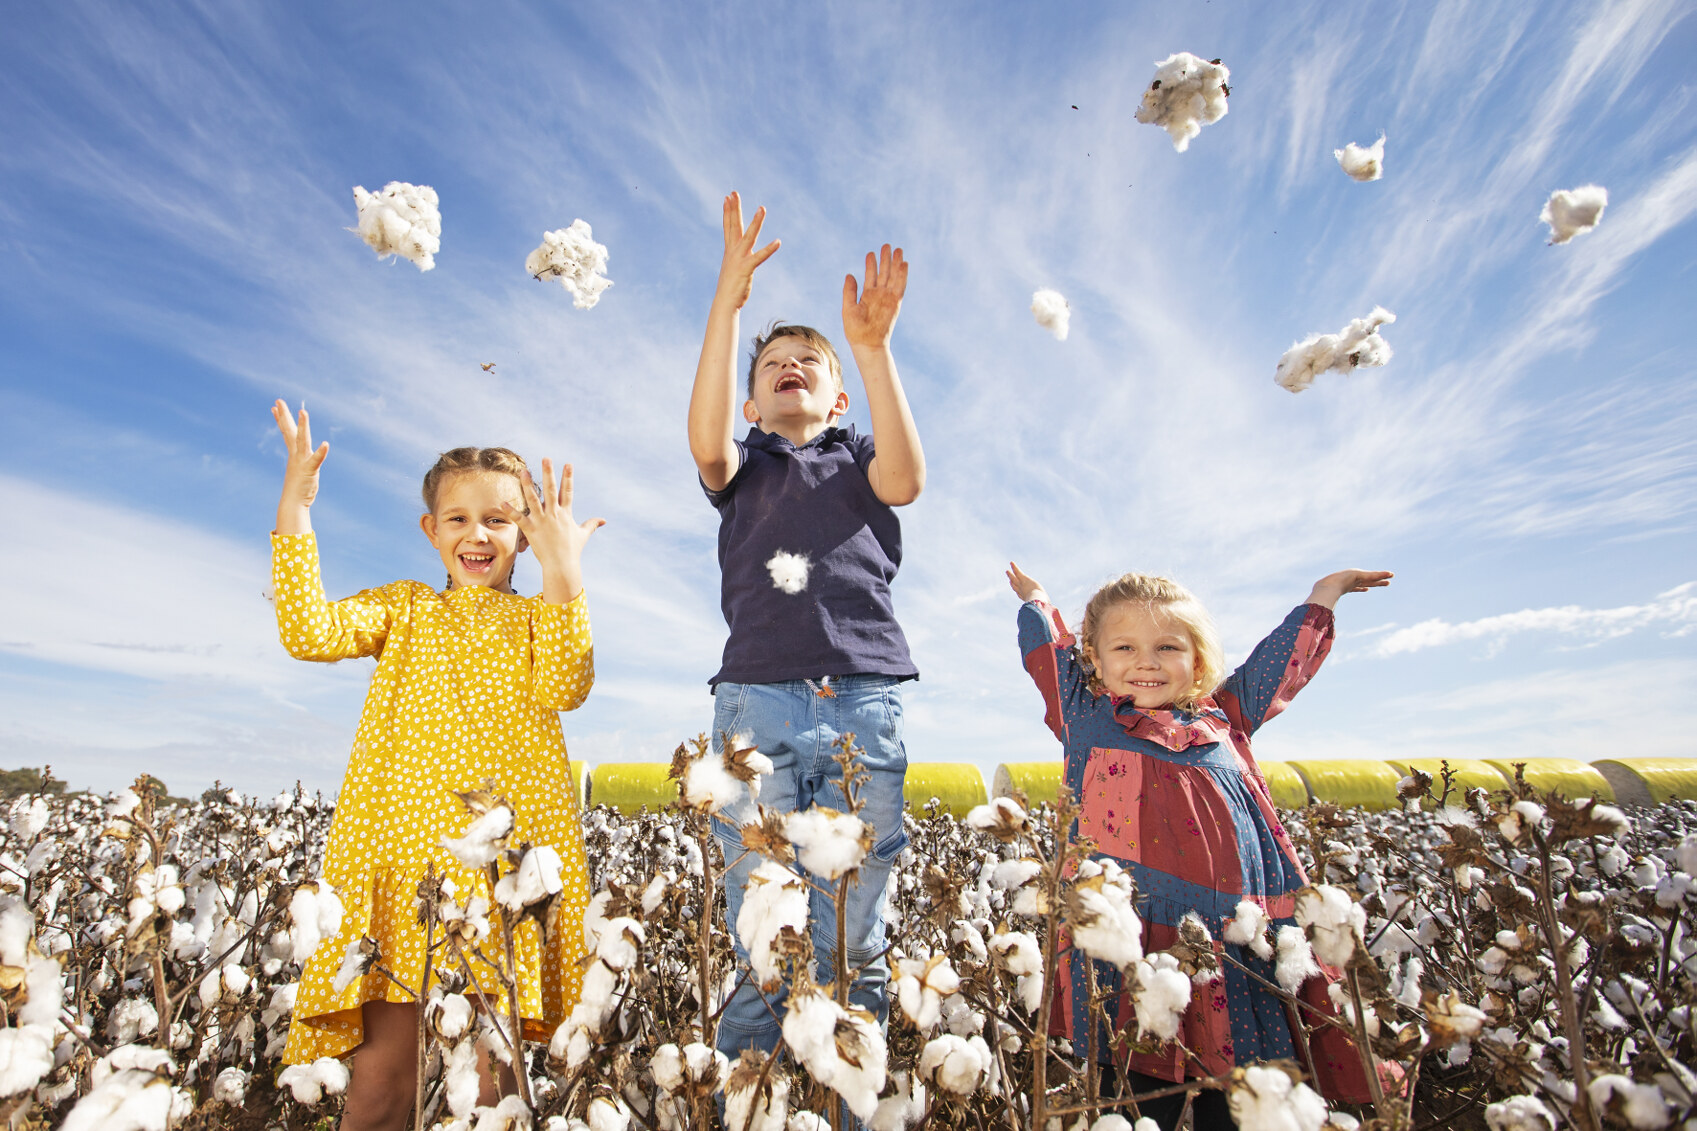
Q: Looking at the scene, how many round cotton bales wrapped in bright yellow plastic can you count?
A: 9